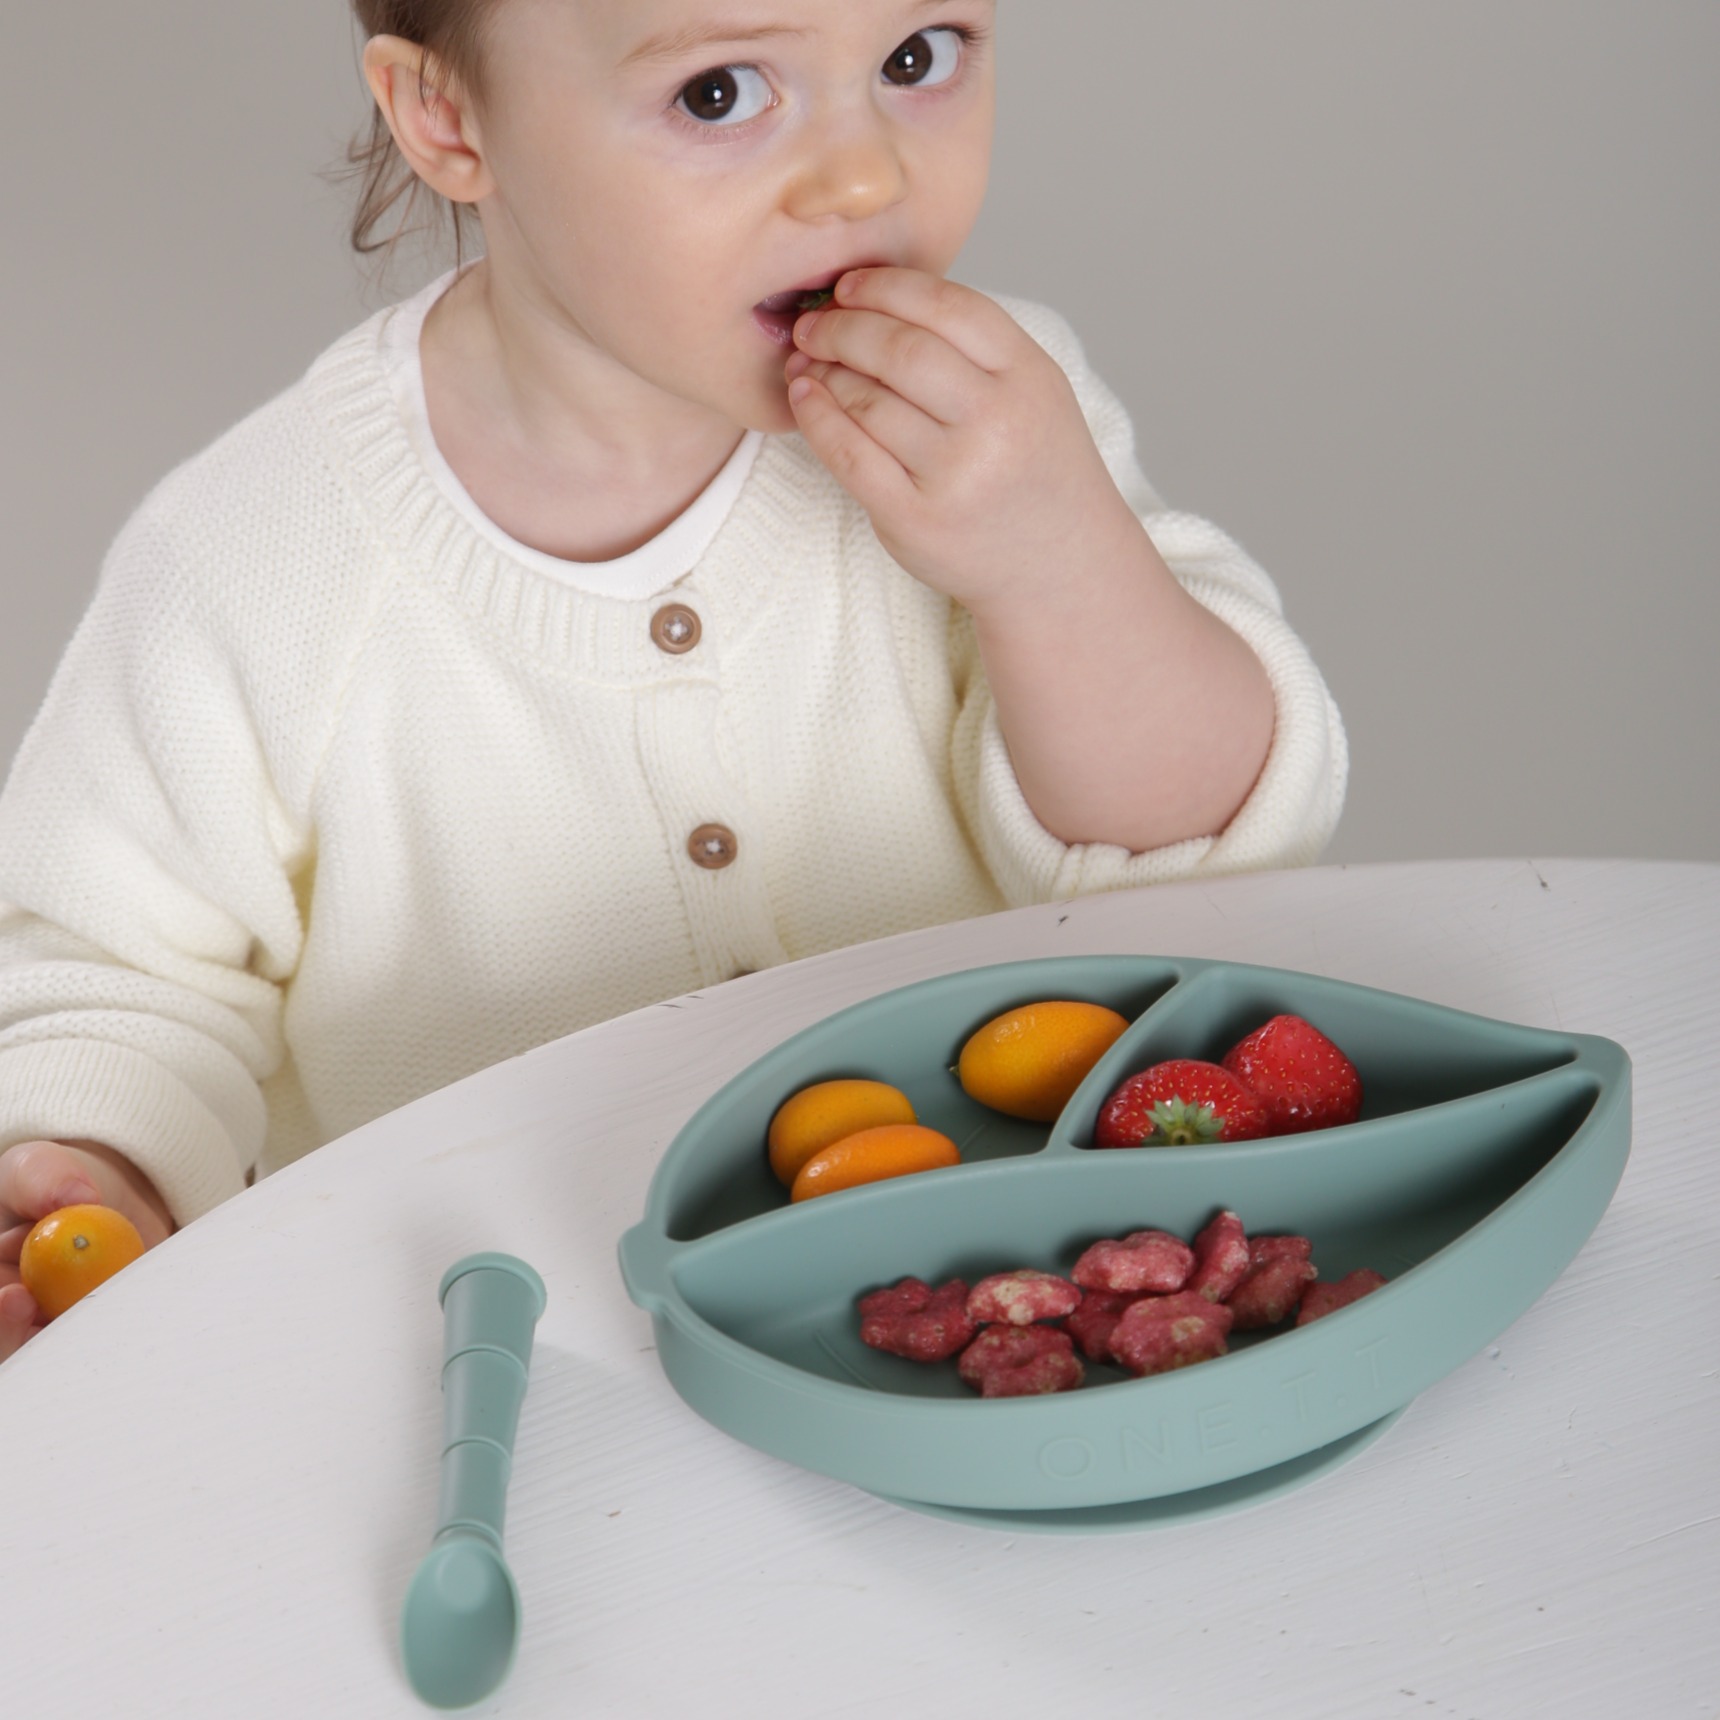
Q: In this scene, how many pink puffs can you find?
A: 9